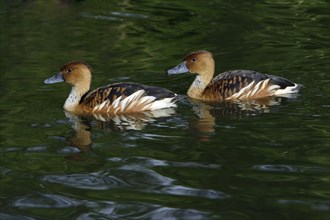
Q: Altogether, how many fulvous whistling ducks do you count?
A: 2